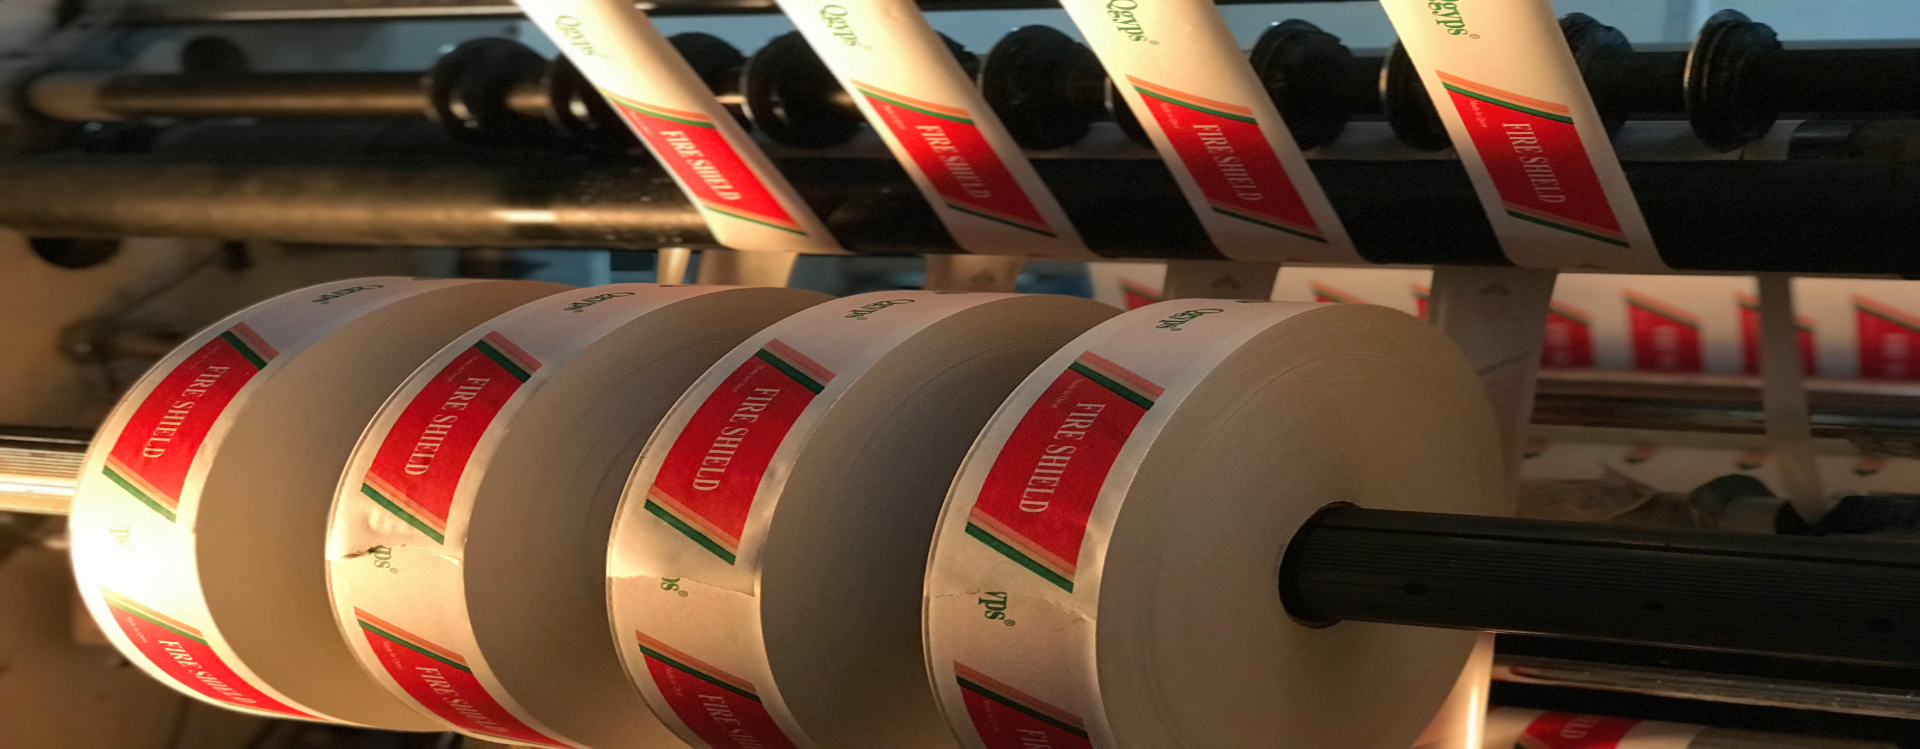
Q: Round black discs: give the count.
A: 11